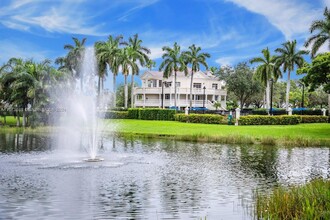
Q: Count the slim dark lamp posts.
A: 4